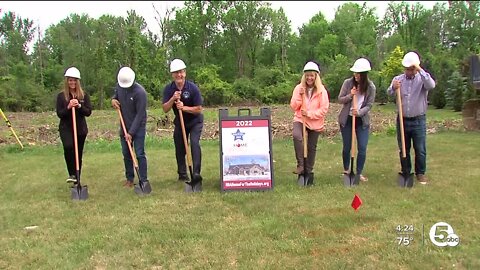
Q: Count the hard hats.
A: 6